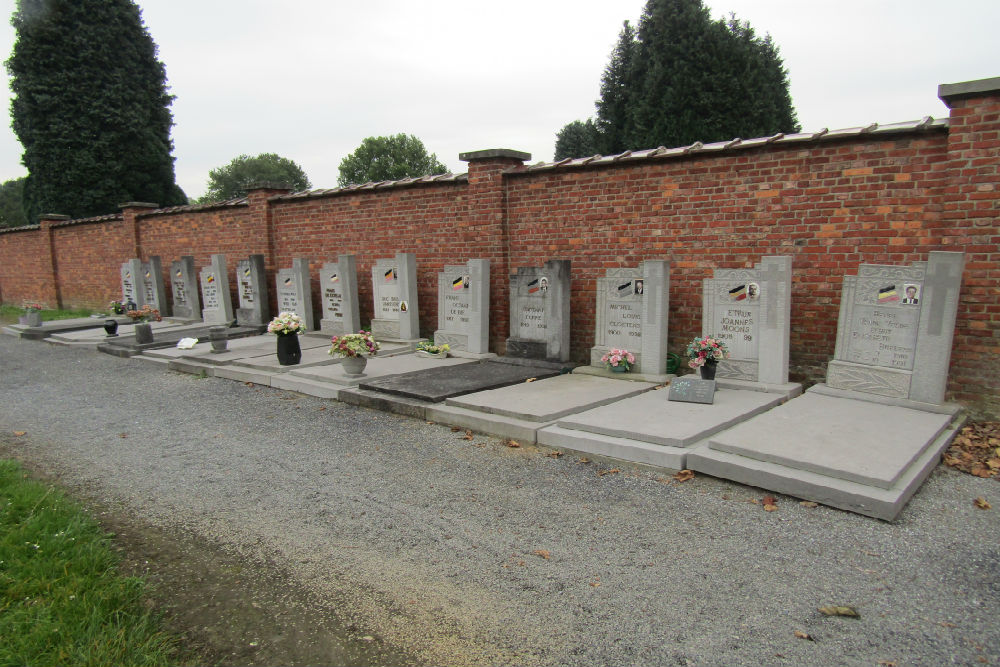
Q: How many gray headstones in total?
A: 13